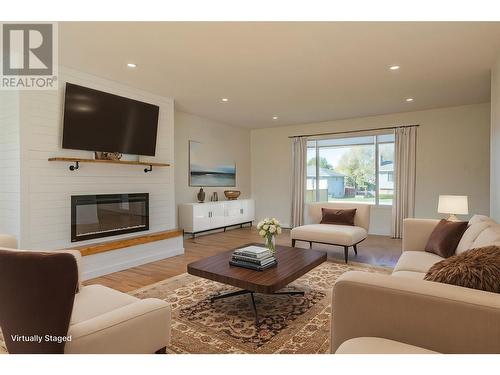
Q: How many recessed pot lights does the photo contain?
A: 5